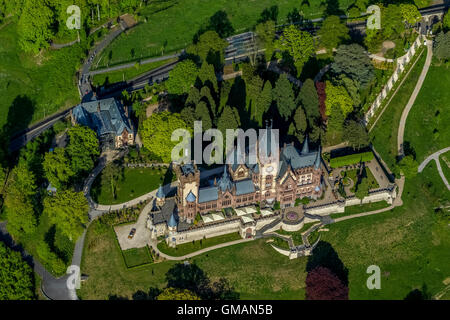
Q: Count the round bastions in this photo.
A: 1